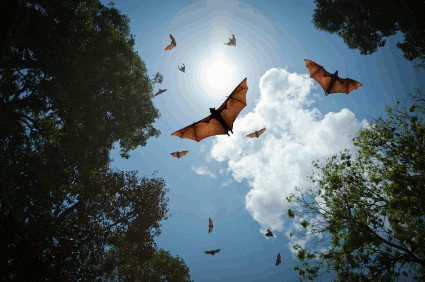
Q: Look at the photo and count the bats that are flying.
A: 12